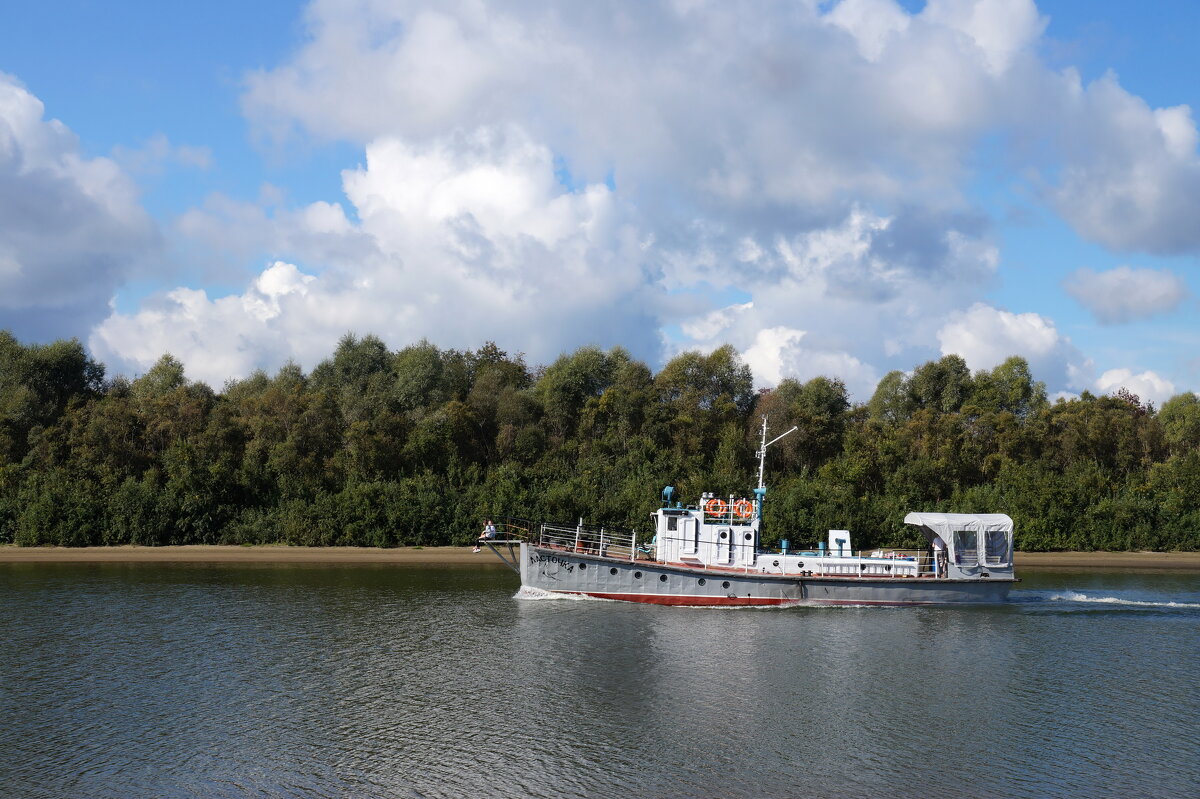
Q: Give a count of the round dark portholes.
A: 12